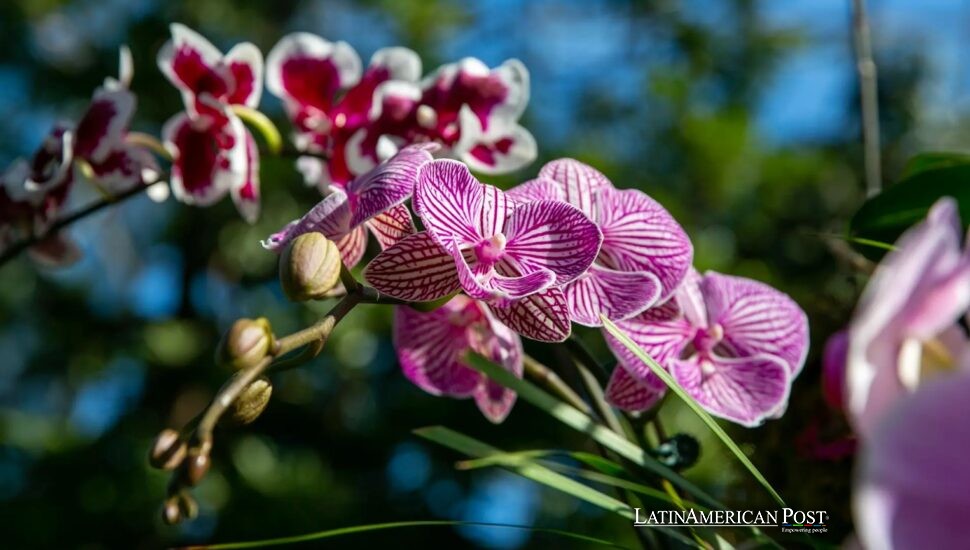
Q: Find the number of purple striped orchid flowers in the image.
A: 5